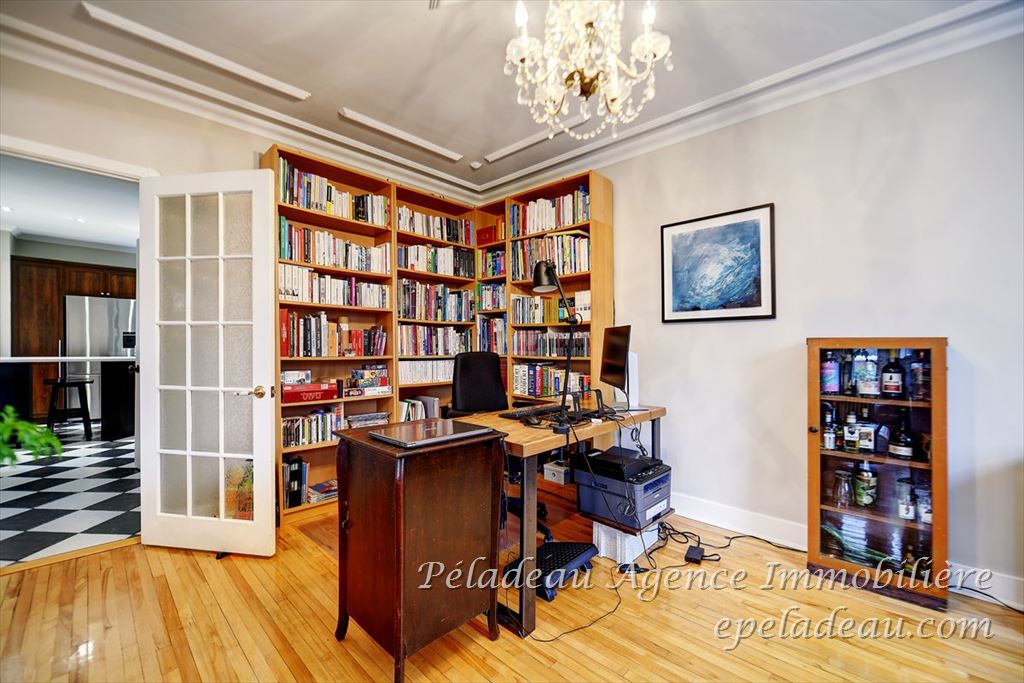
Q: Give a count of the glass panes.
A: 15